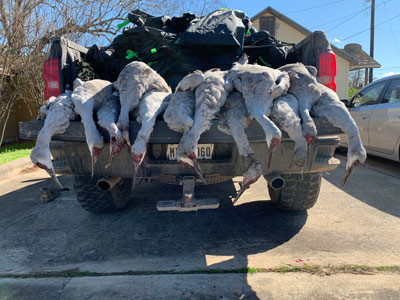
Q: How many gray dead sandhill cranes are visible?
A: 12